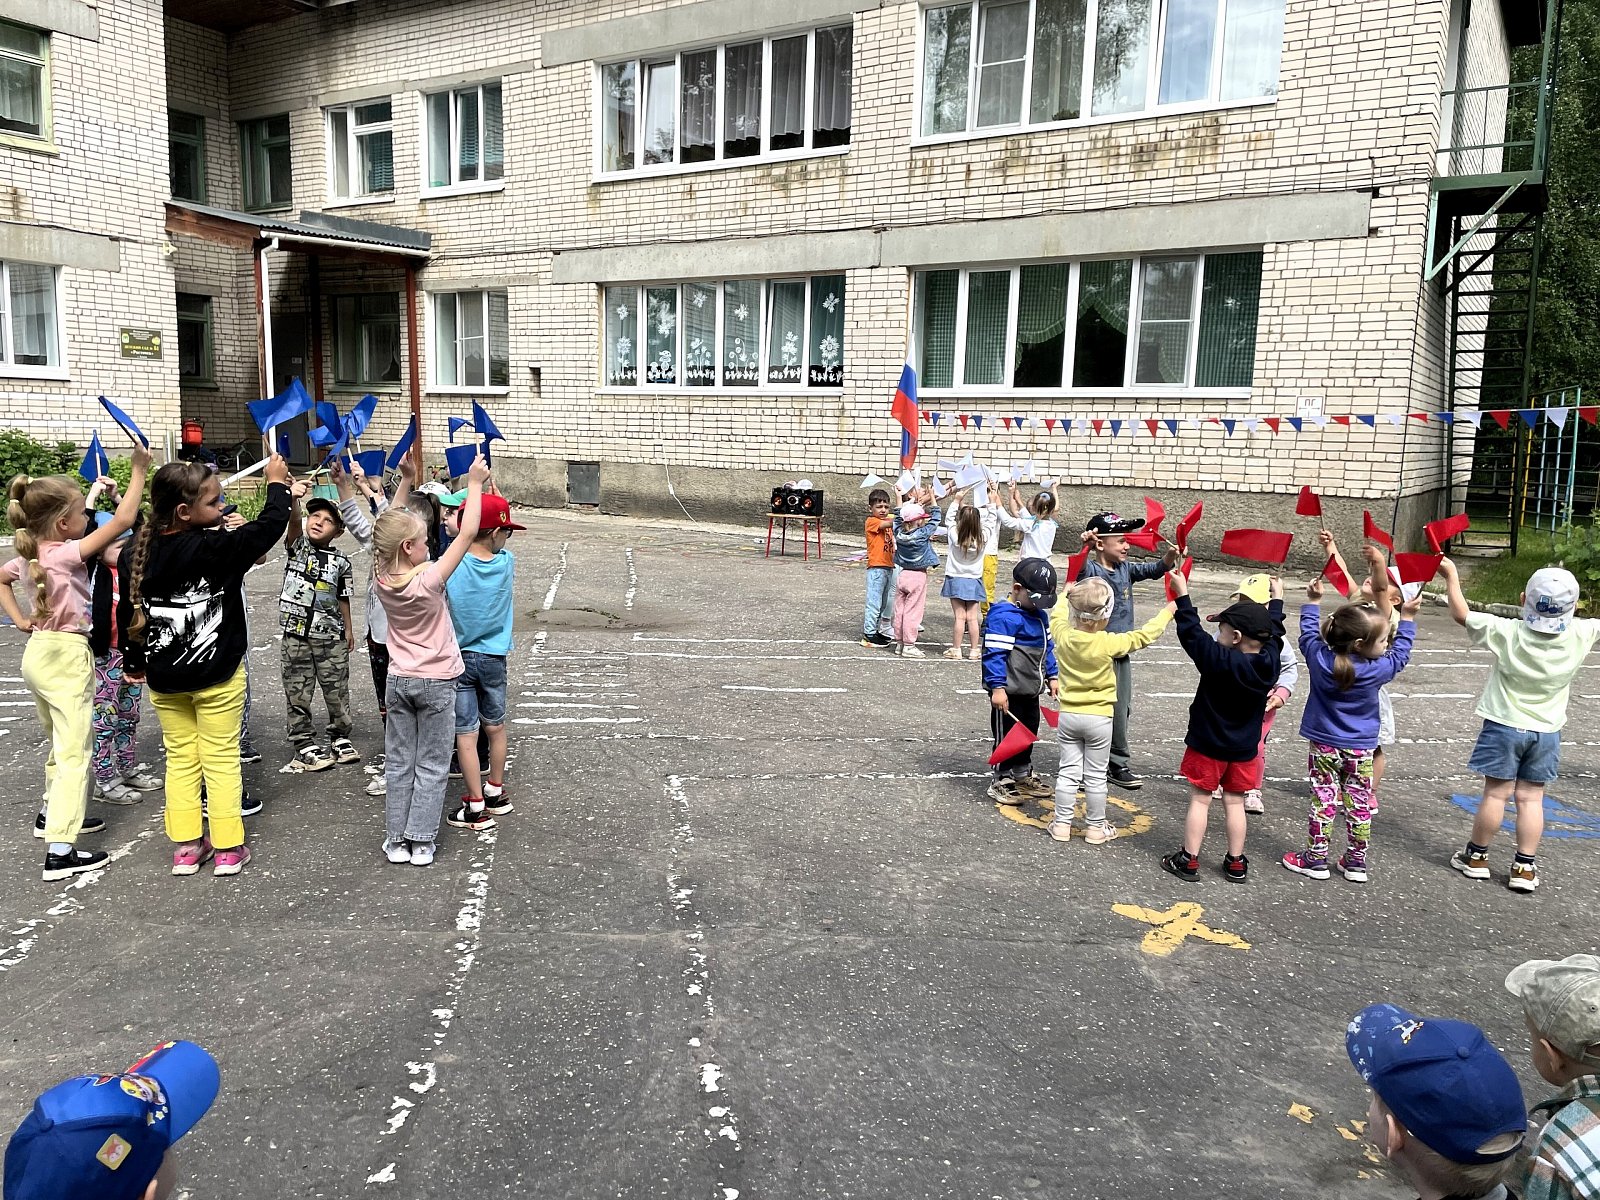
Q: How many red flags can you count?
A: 13